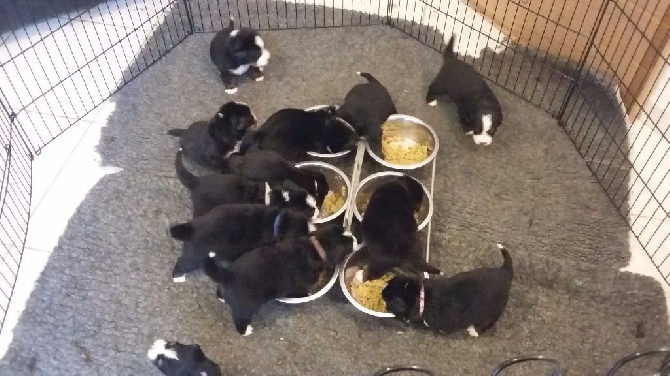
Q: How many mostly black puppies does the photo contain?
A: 12